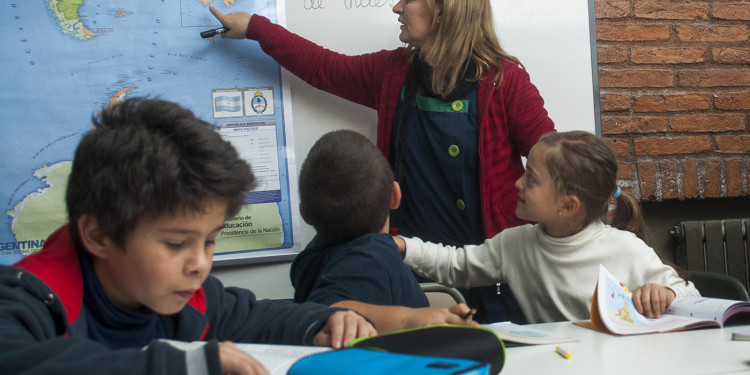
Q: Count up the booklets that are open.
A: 3